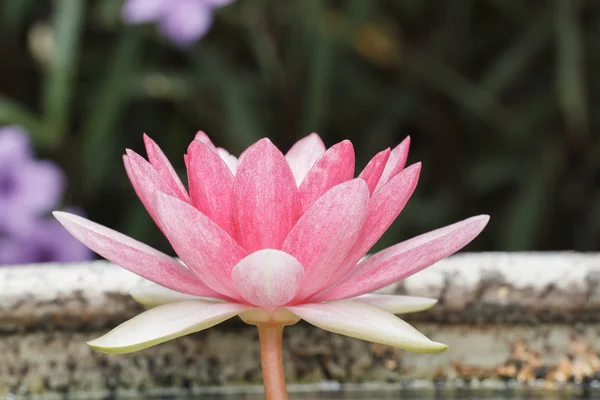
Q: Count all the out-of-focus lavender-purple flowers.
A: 3